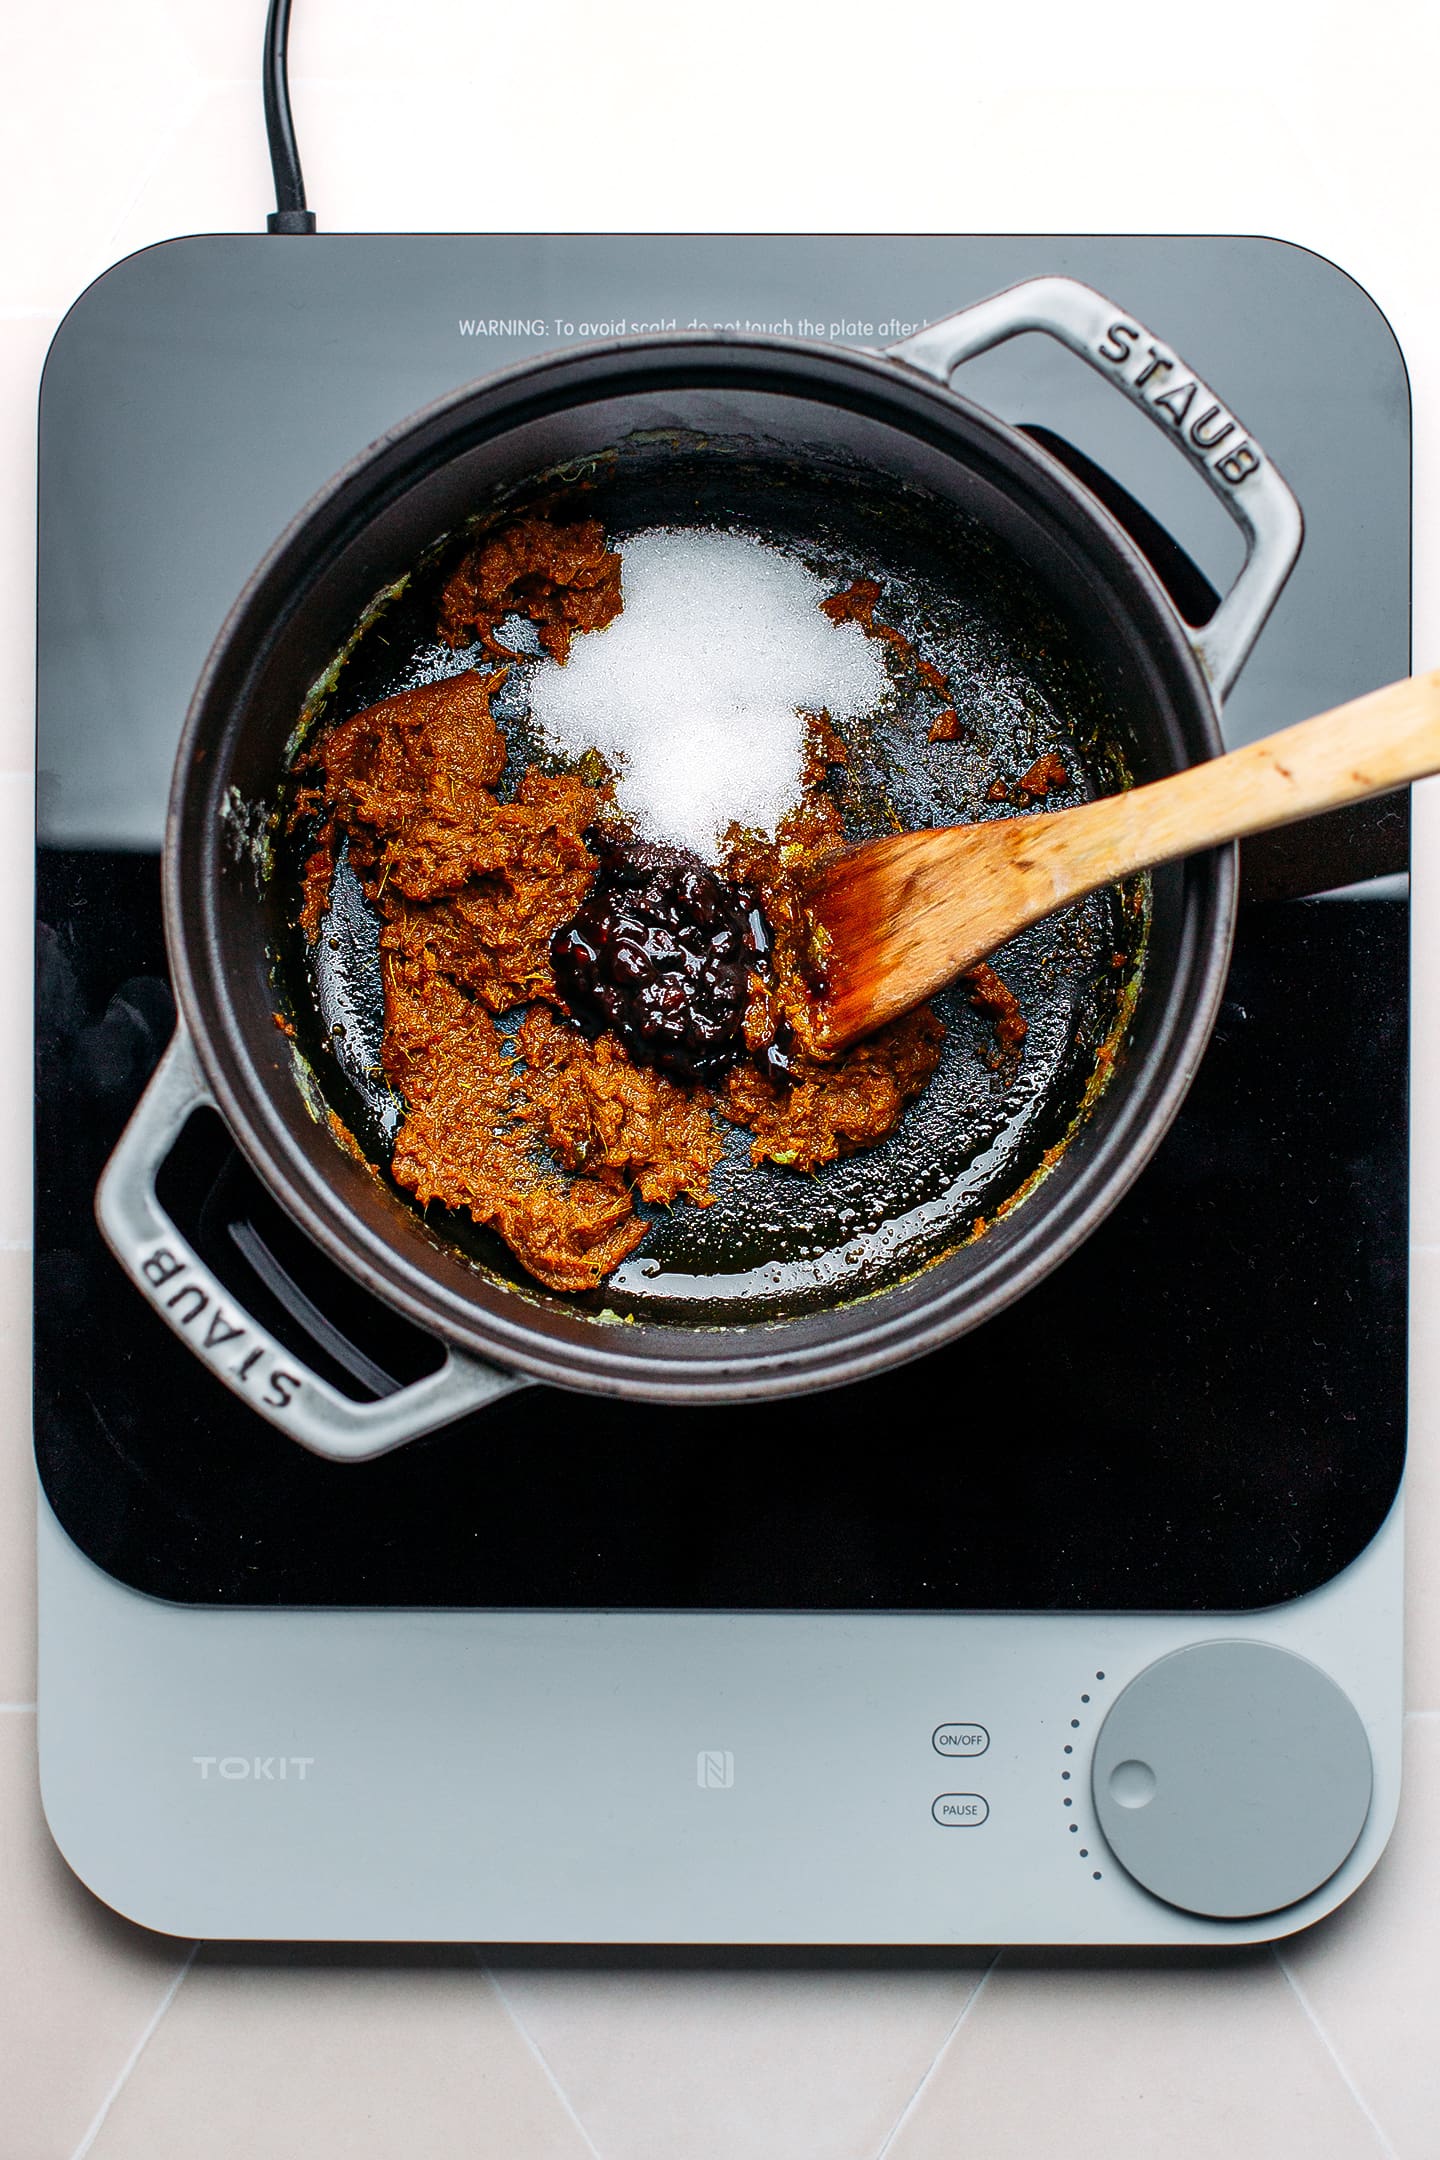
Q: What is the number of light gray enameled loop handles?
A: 2